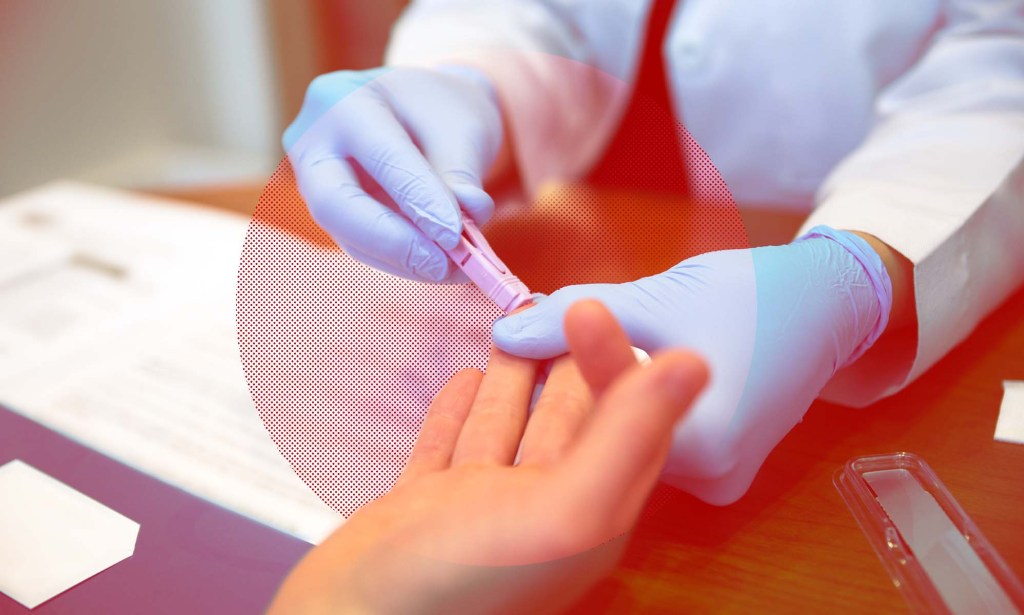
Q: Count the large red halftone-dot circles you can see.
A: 1